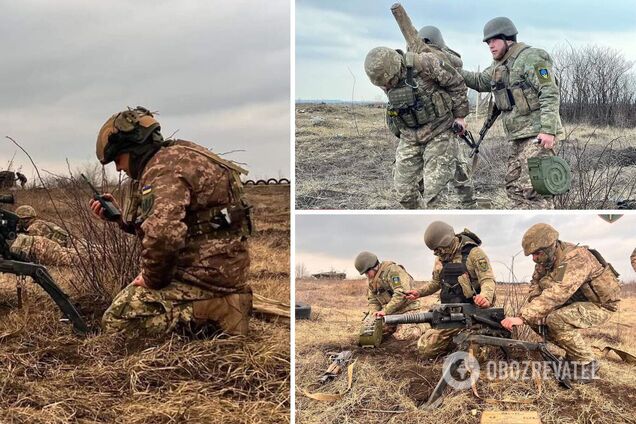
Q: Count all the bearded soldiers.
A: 1